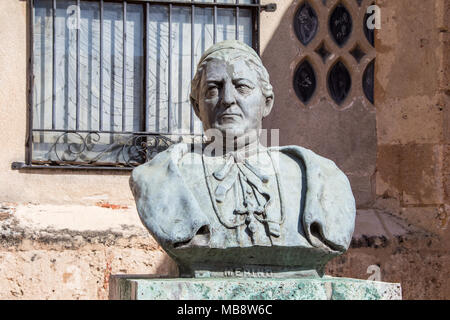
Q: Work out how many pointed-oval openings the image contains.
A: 6